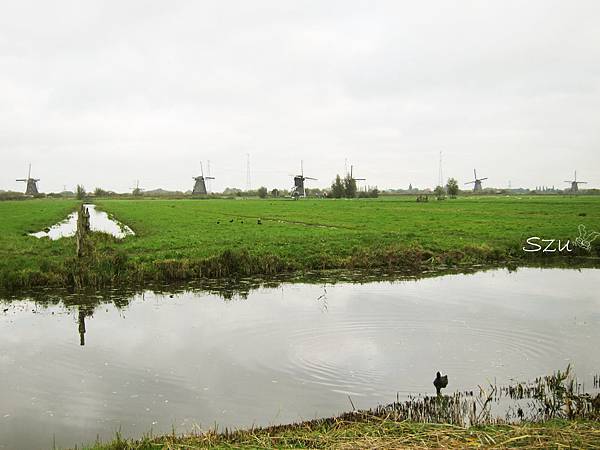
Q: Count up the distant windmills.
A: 7